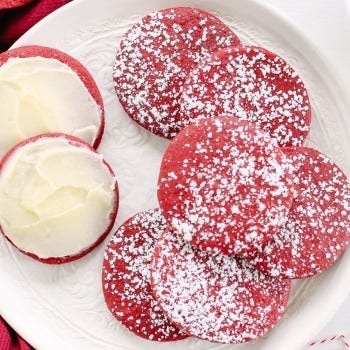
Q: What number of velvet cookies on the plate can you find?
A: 8